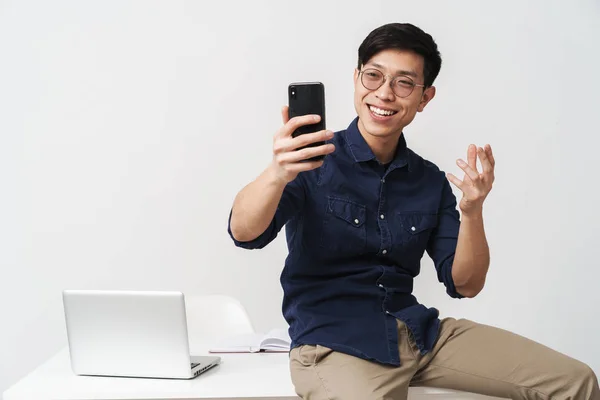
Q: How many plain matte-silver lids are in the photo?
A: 1